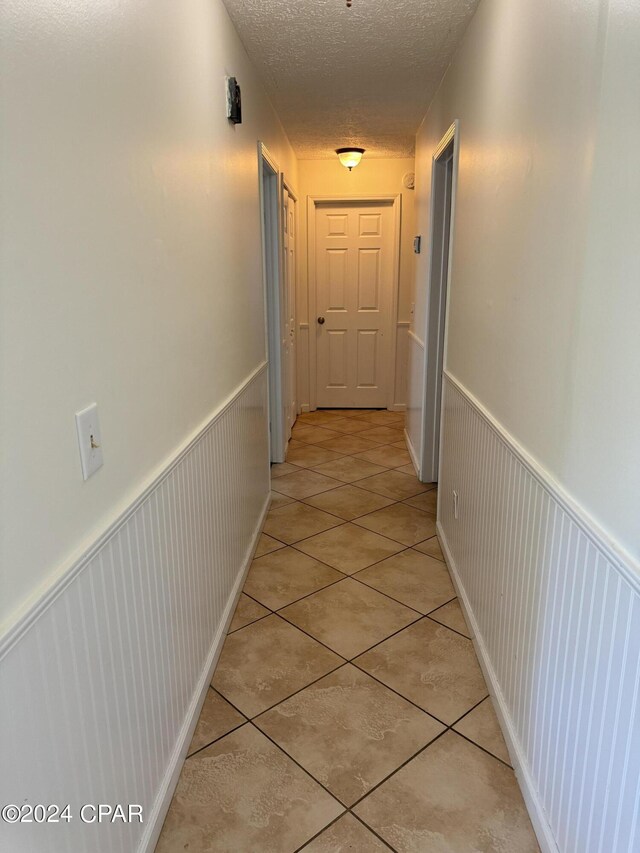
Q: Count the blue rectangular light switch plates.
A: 0